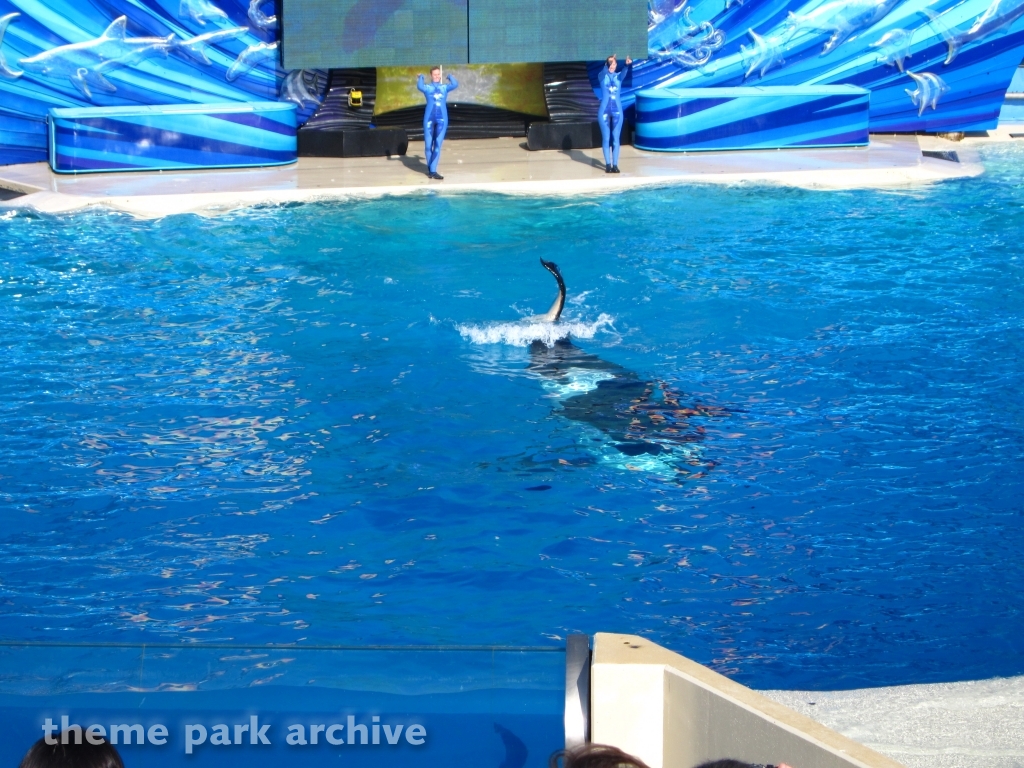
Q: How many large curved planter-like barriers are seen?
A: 2